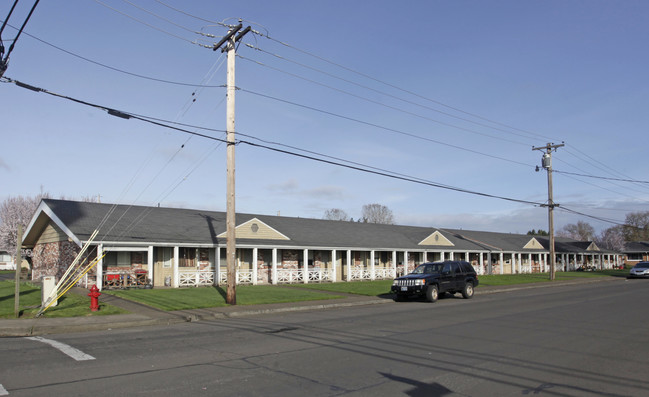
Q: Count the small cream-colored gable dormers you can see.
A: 4